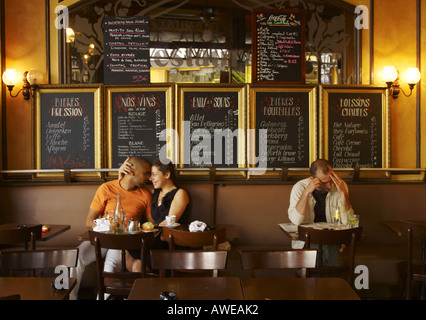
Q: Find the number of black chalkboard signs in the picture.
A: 7